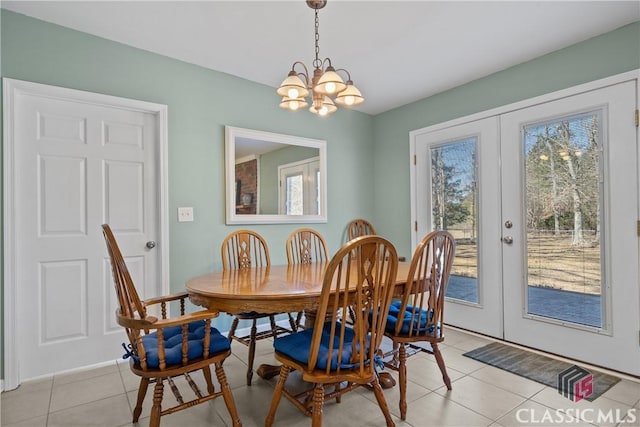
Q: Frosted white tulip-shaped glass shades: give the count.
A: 5